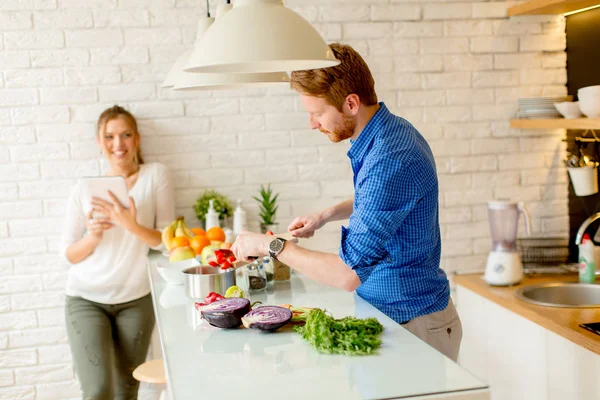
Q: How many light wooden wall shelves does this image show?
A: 2